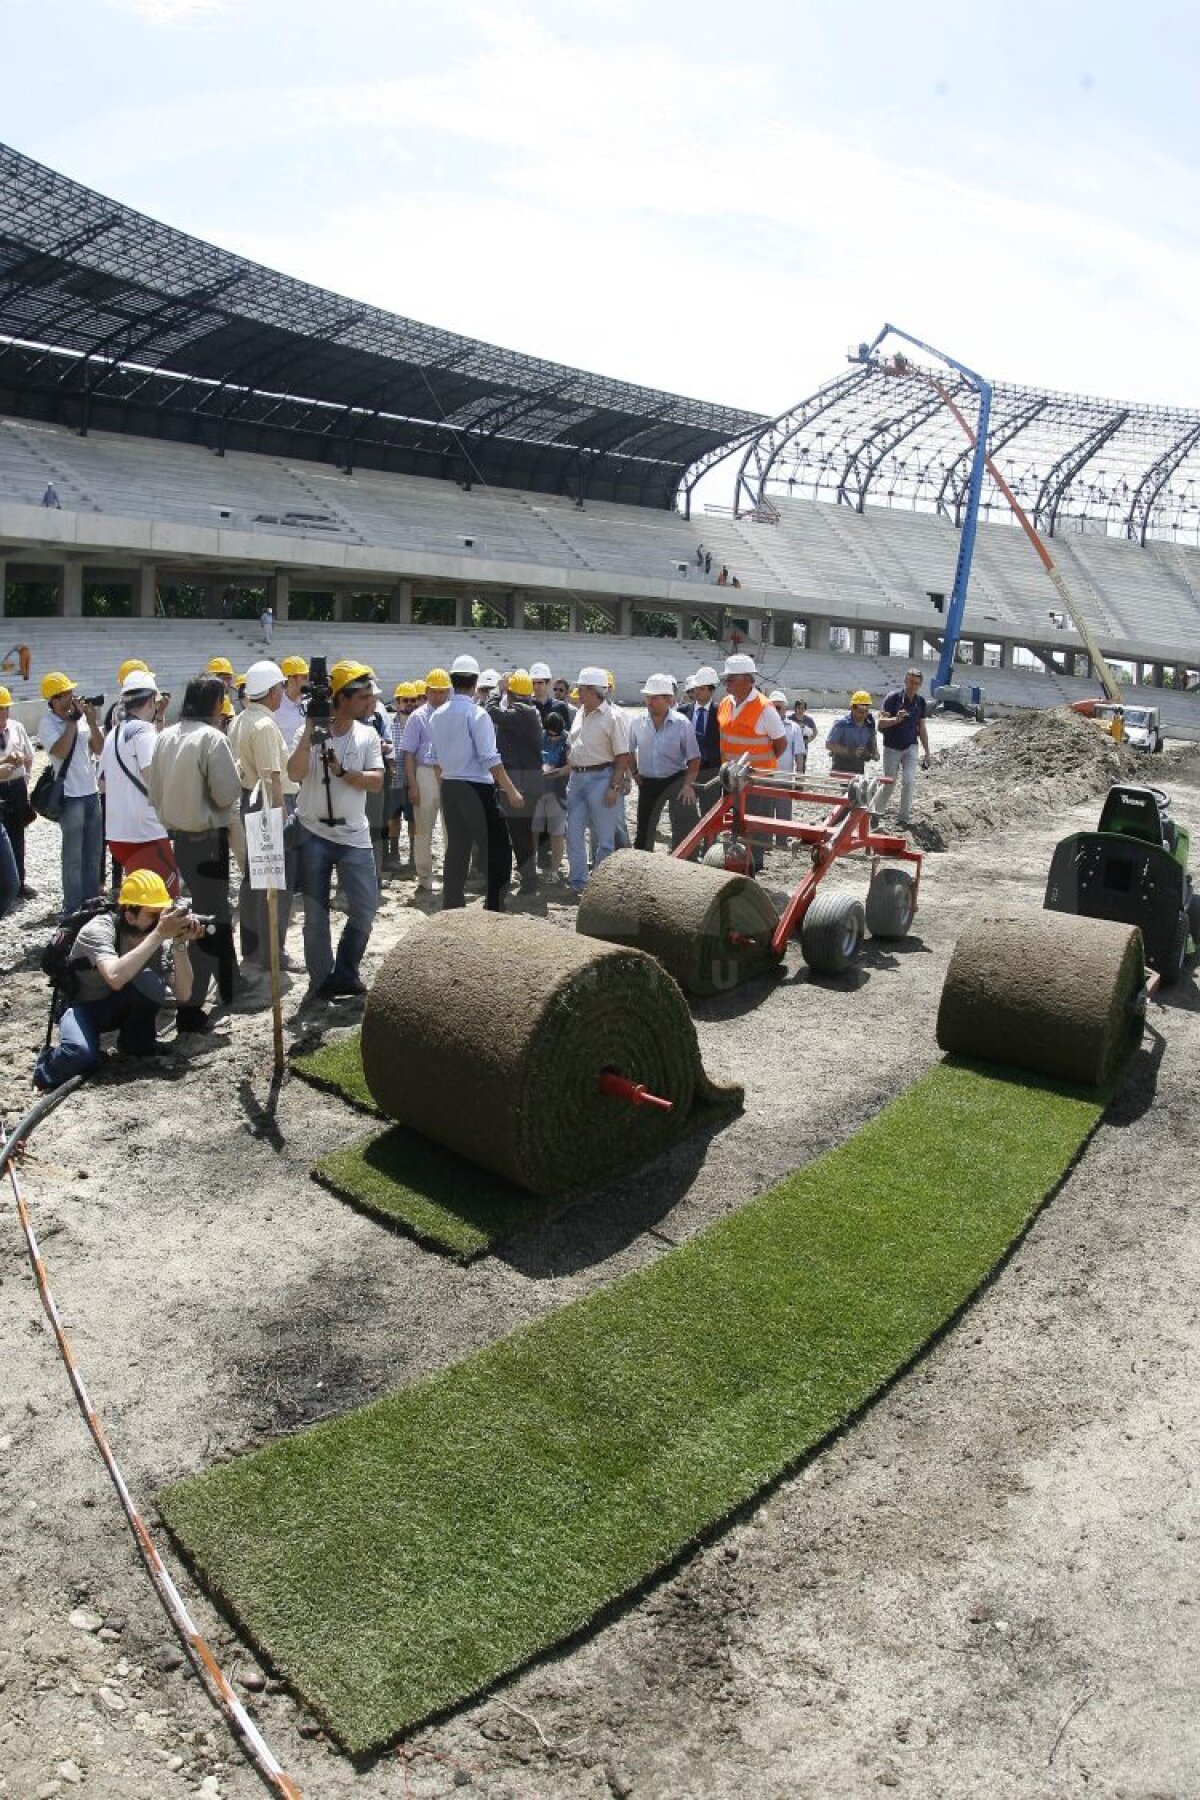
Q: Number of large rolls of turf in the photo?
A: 3